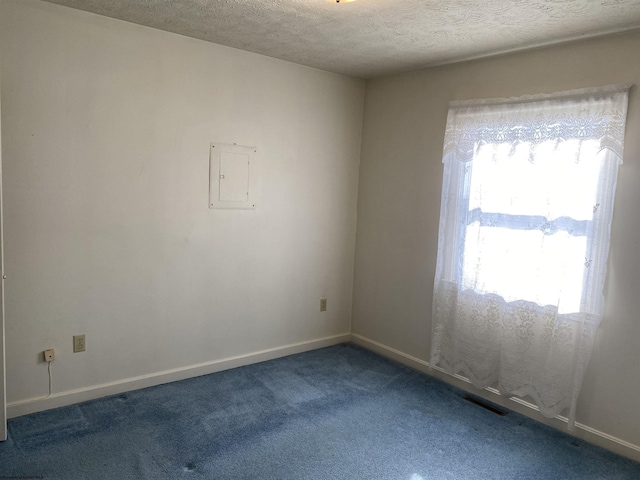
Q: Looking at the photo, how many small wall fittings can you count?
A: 3